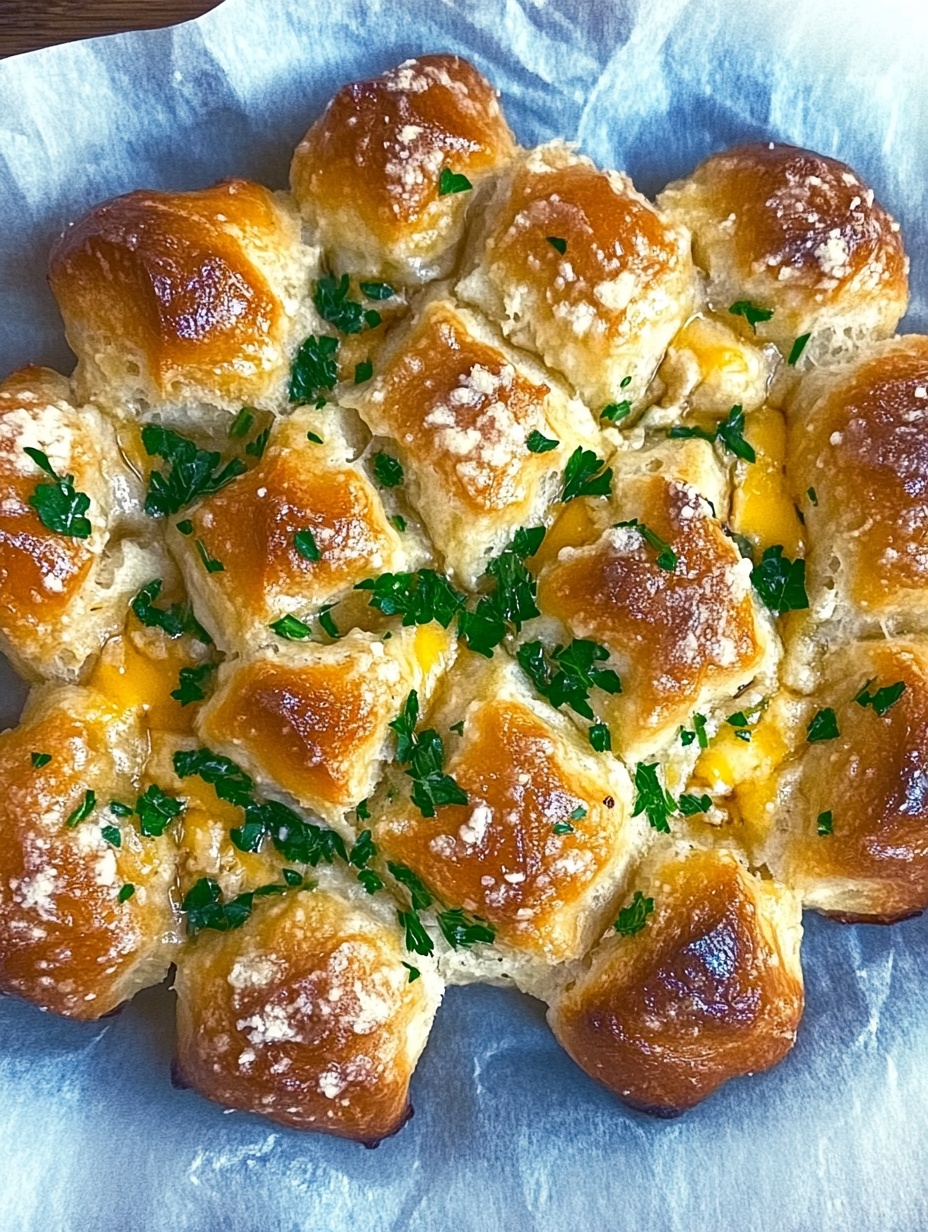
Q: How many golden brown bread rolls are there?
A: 15